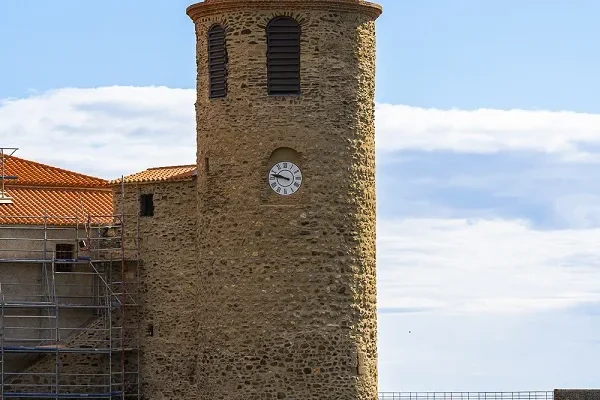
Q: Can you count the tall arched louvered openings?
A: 2